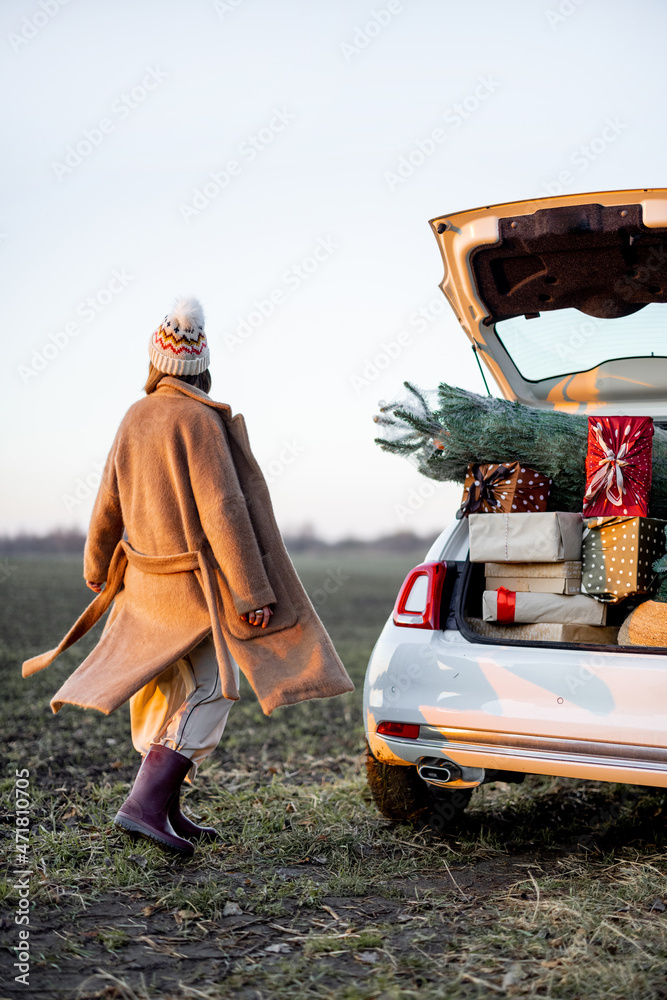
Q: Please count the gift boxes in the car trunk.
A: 7